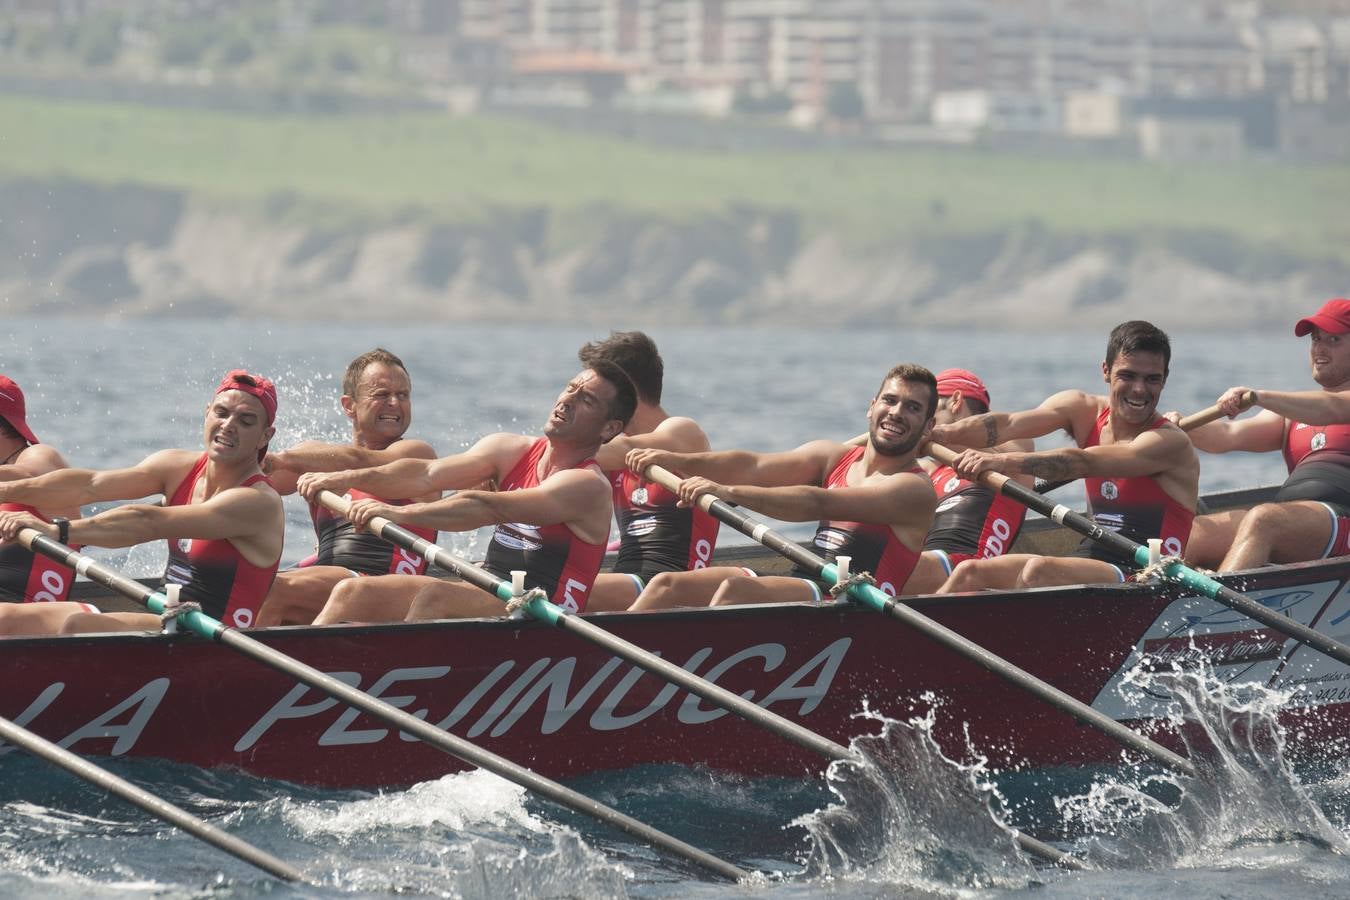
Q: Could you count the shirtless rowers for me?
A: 0